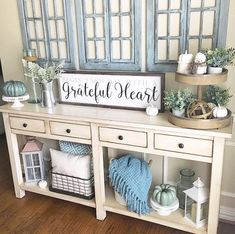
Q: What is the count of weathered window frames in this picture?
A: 3